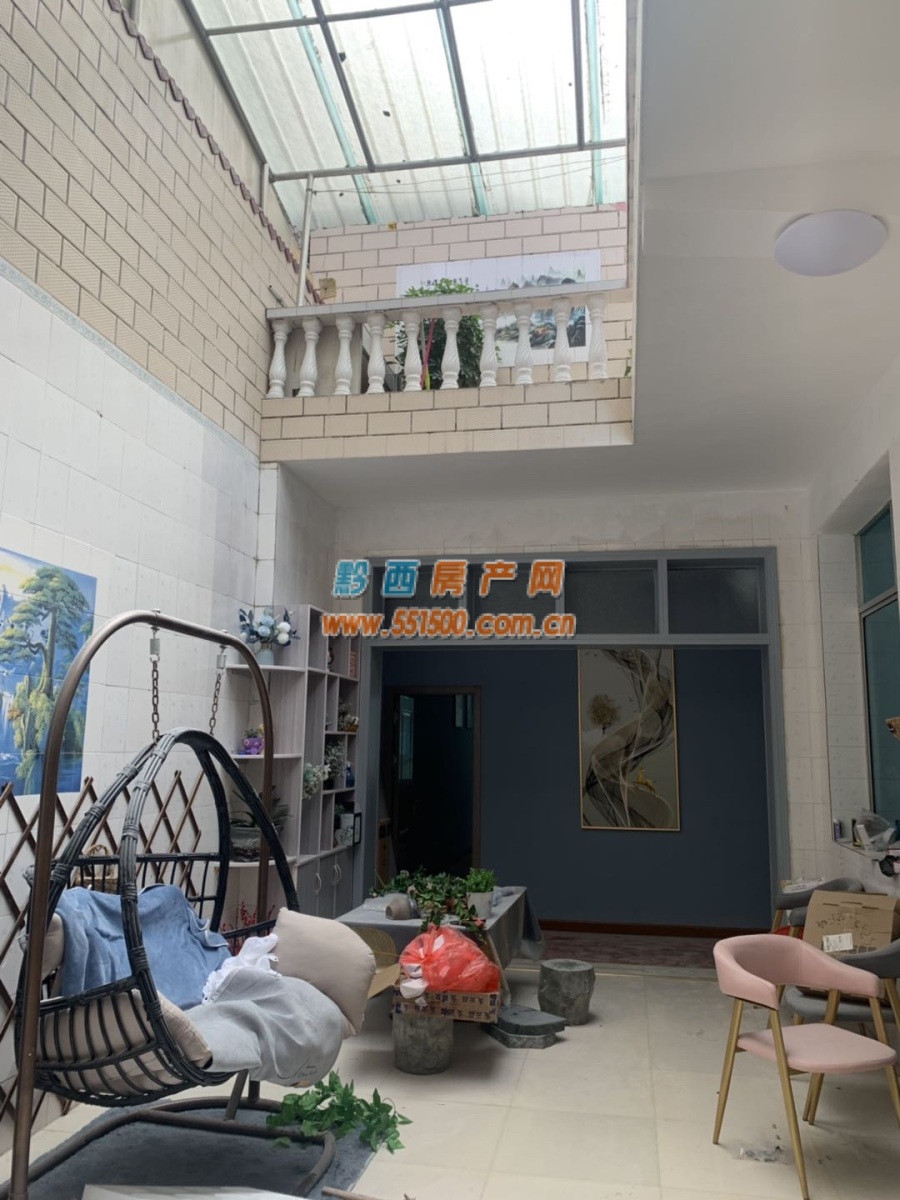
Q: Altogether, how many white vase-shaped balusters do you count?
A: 10